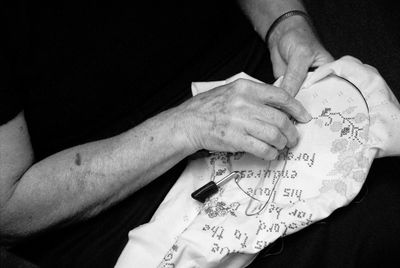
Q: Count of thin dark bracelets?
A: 1